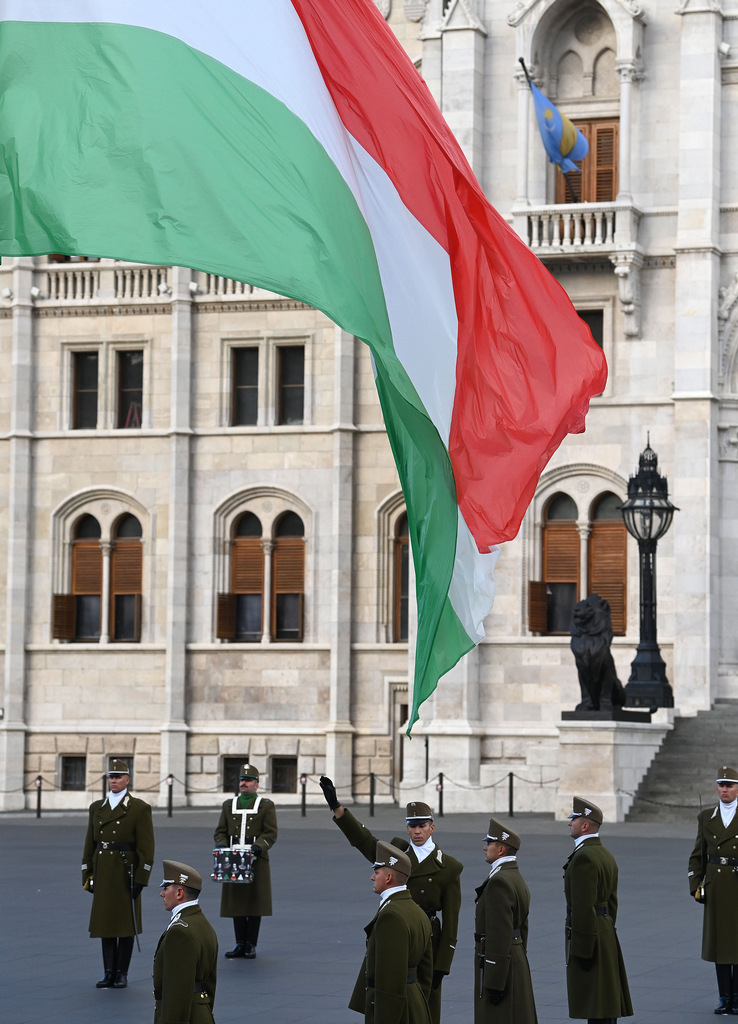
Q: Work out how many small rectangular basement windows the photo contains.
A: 4